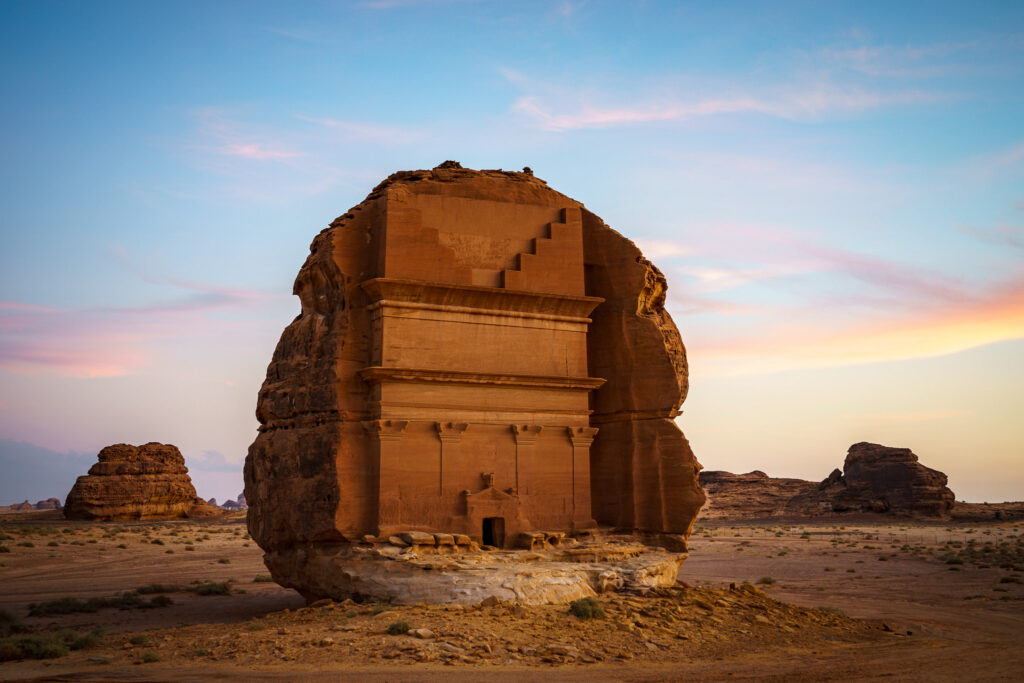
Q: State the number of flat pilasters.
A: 4